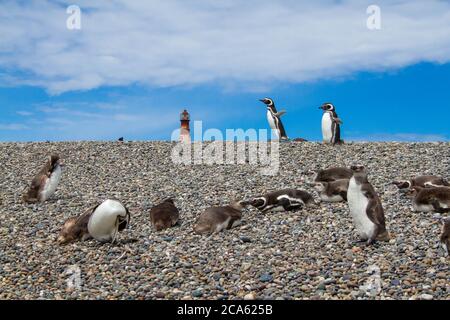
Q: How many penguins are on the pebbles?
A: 14